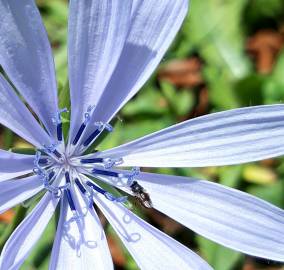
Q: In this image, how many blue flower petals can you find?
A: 11